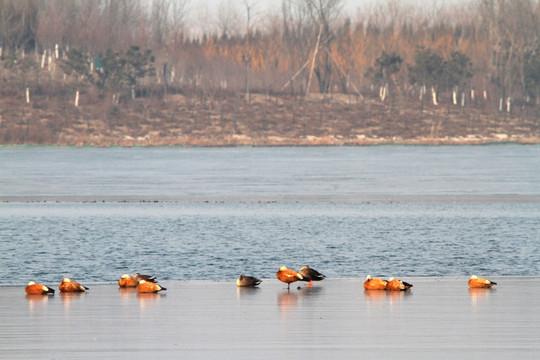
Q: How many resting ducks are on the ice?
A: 11